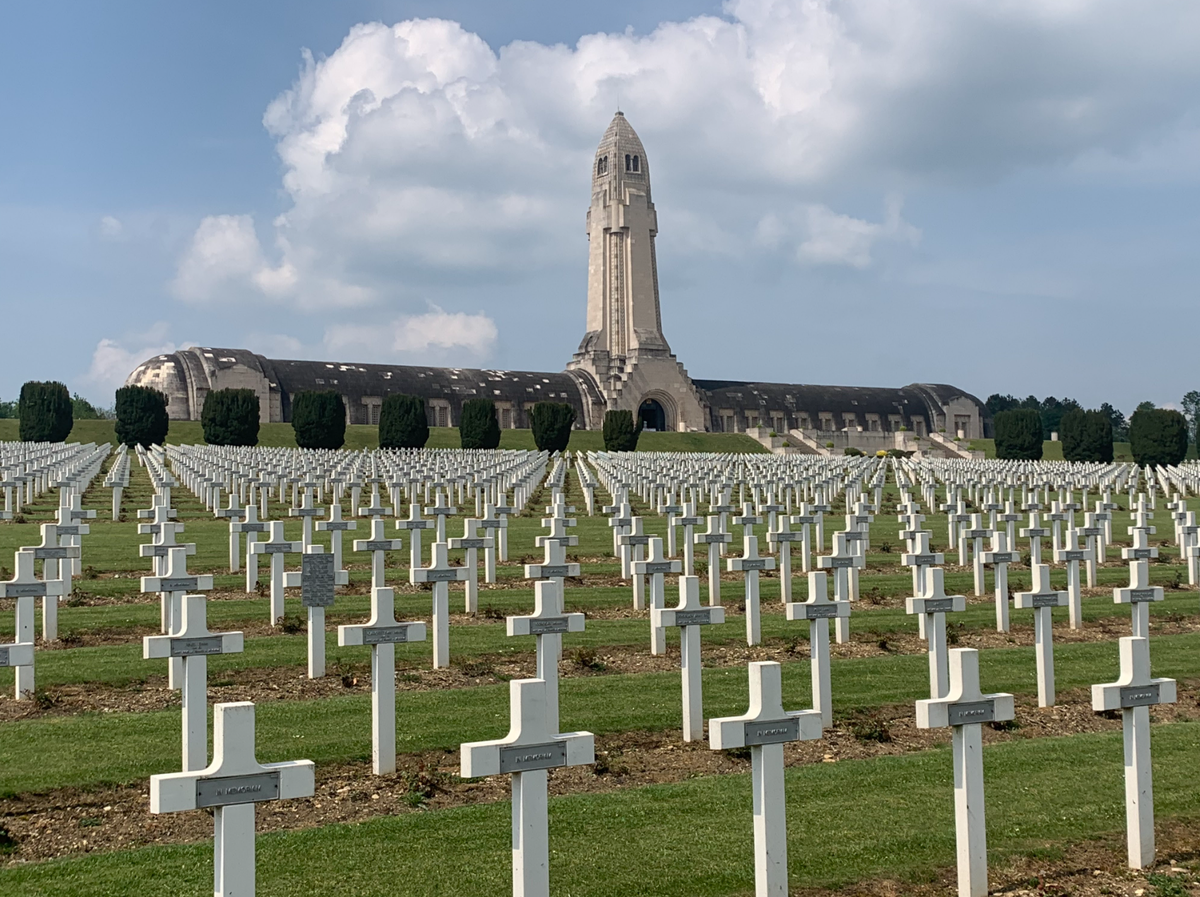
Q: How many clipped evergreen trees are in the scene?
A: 11